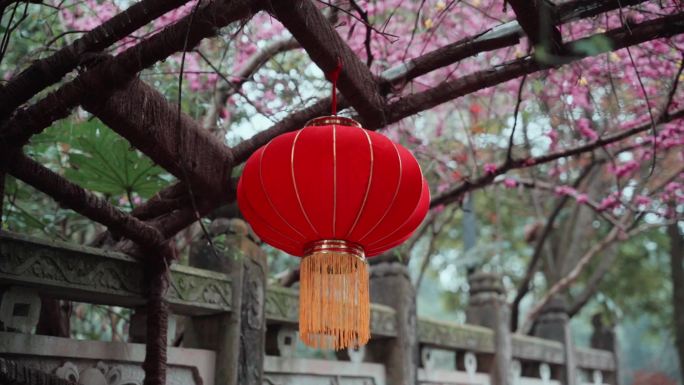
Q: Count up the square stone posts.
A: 5